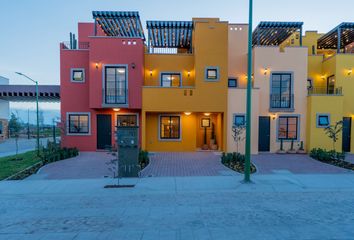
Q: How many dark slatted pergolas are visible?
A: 4